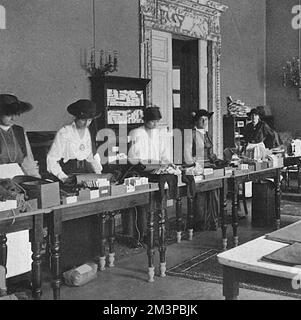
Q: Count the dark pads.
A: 2